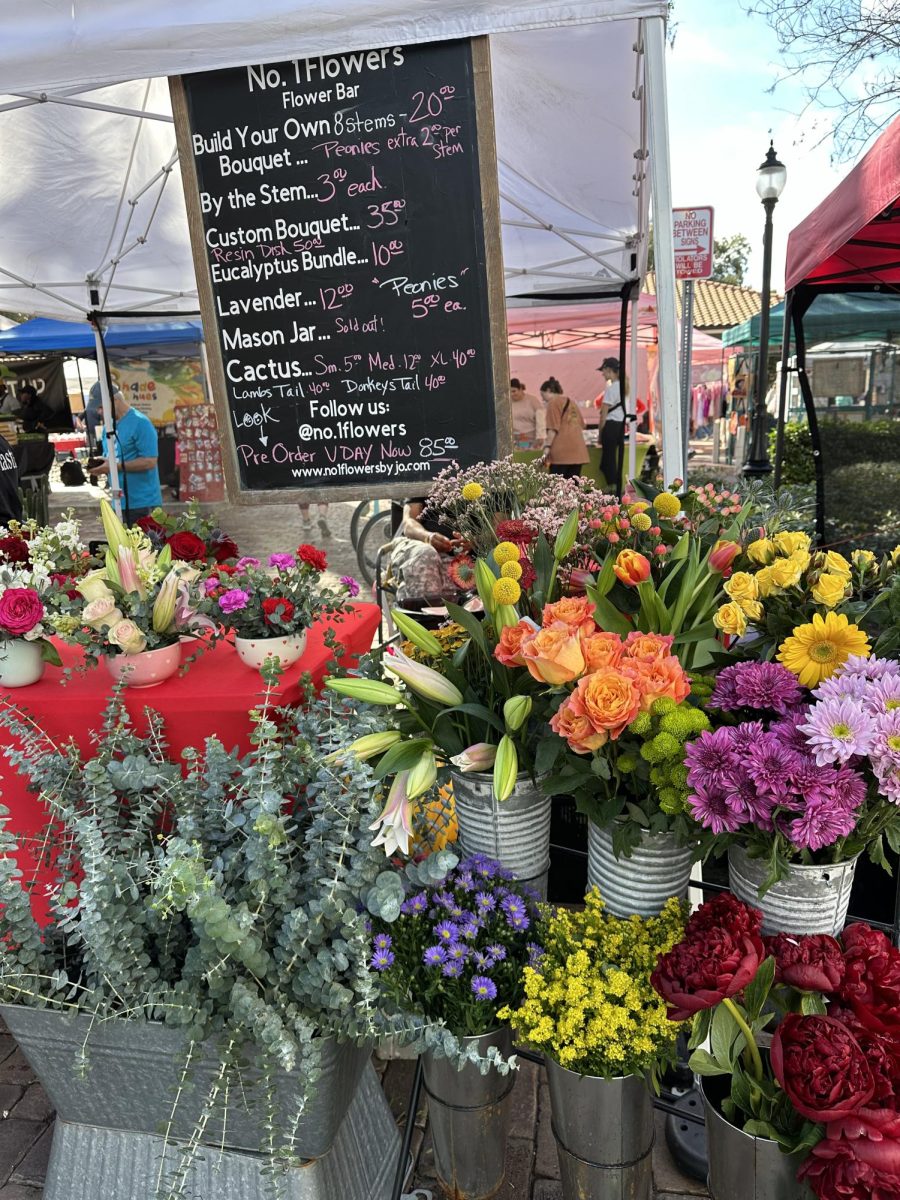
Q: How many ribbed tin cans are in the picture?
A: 3